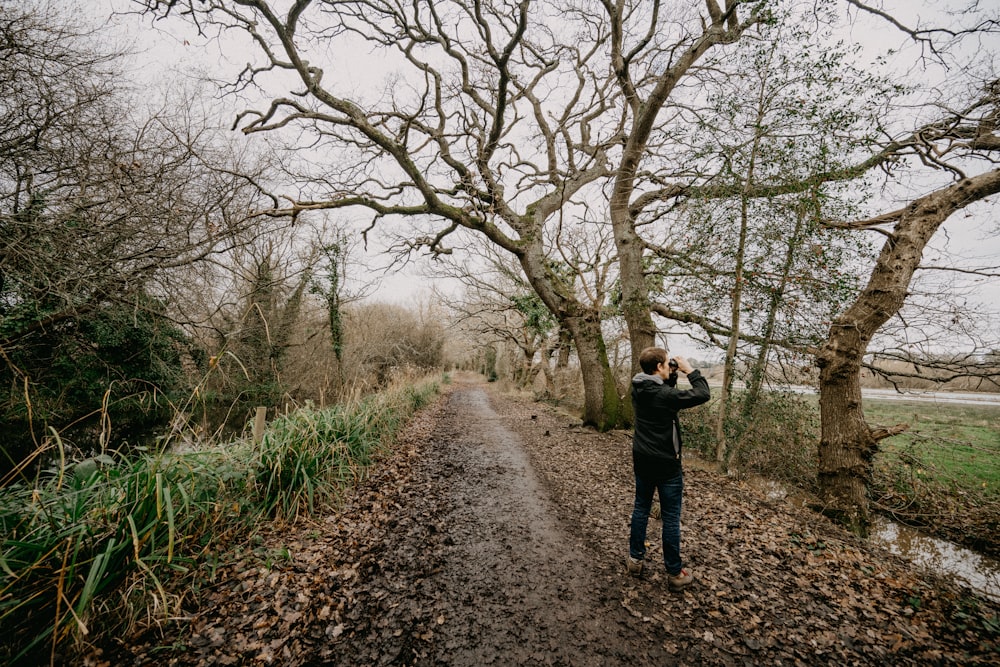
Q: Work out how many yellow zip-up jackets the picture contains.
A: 0